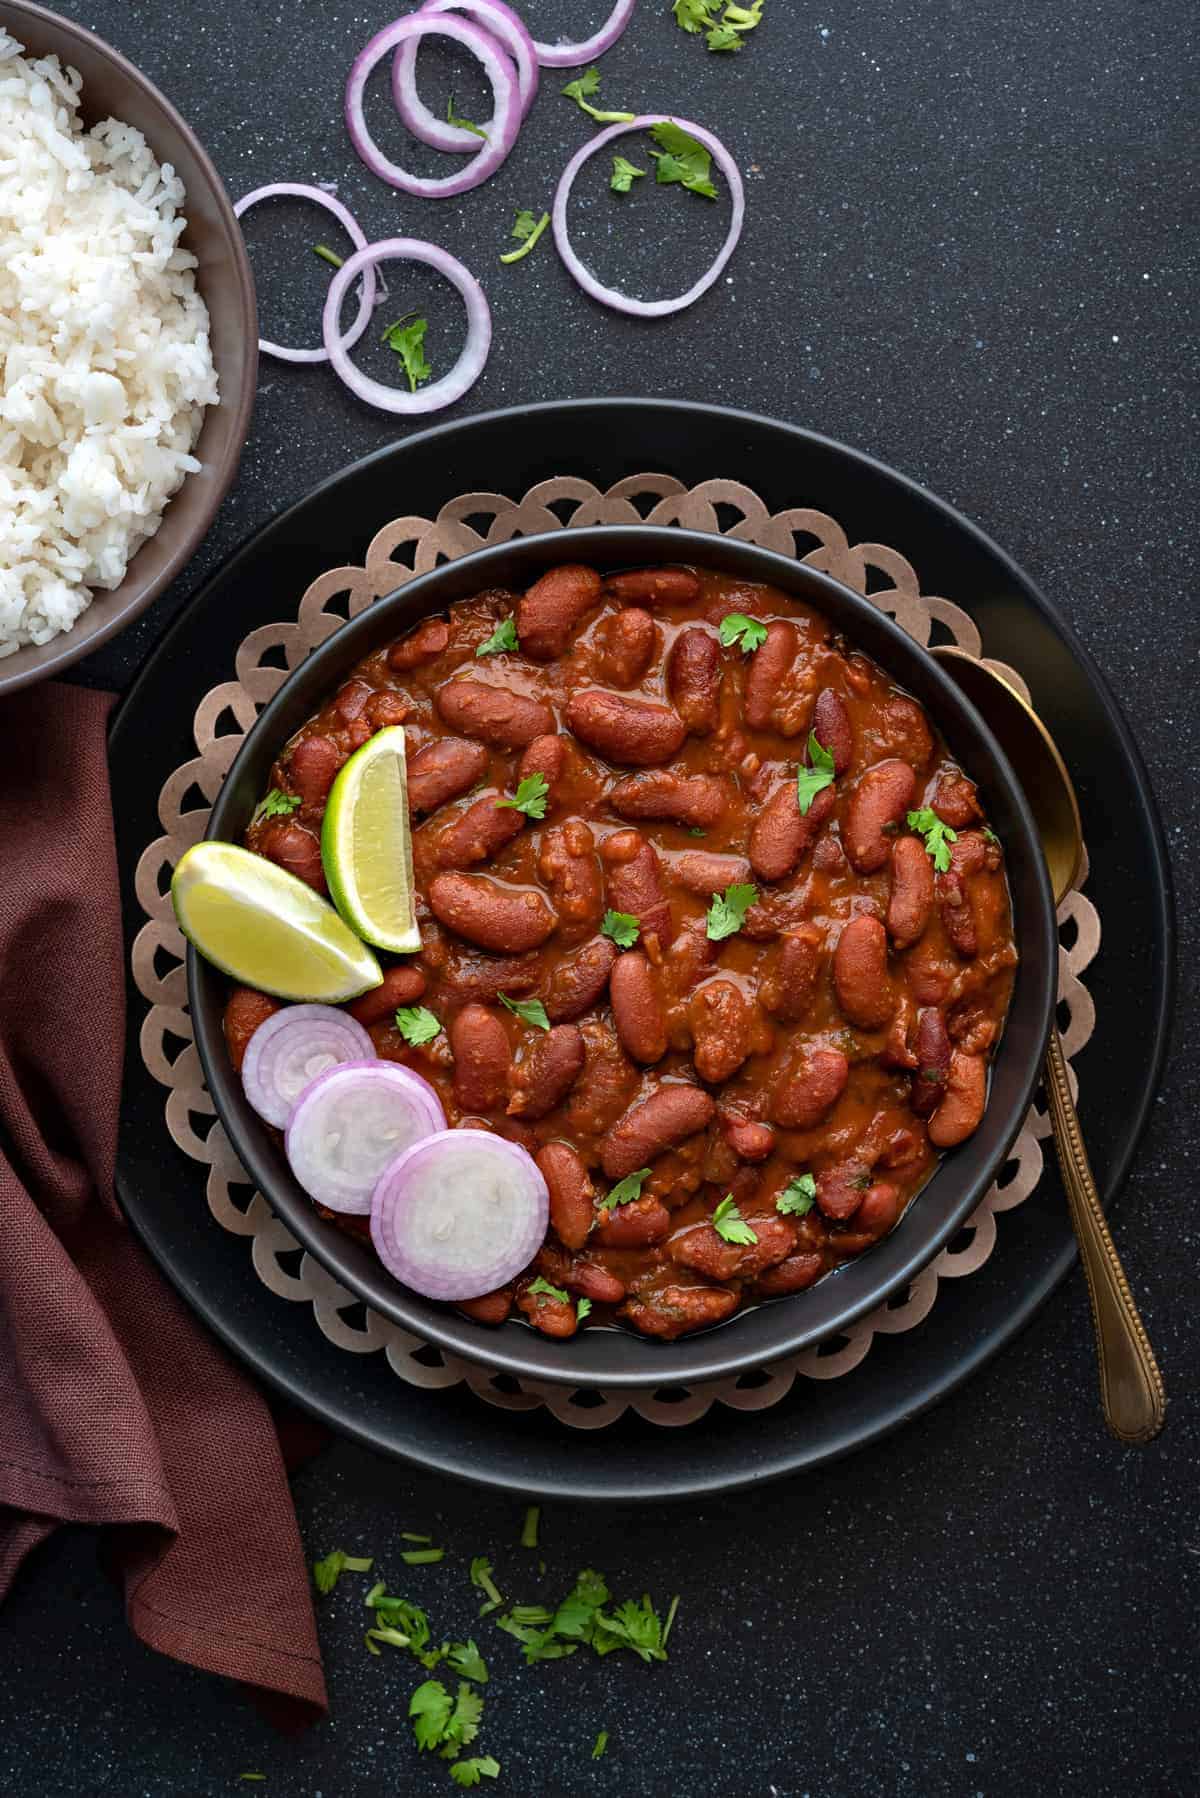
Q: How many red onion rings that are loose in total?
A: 6